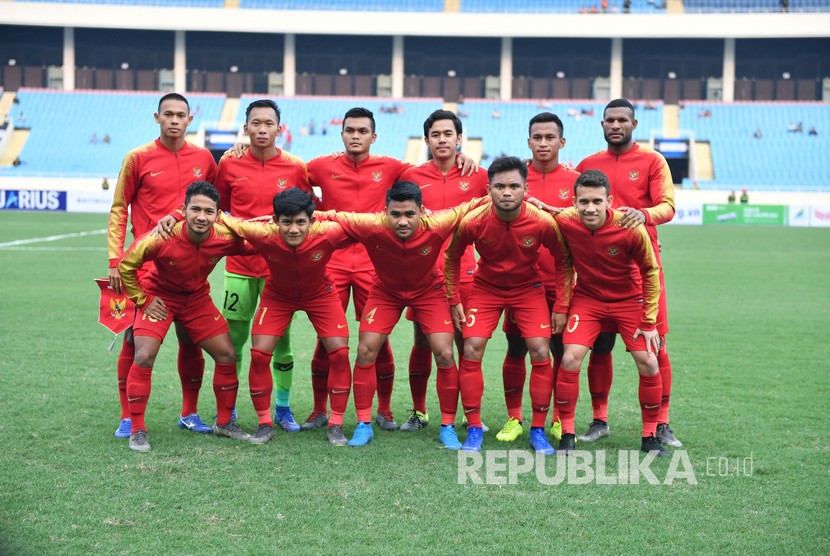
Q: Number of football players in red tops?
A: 11